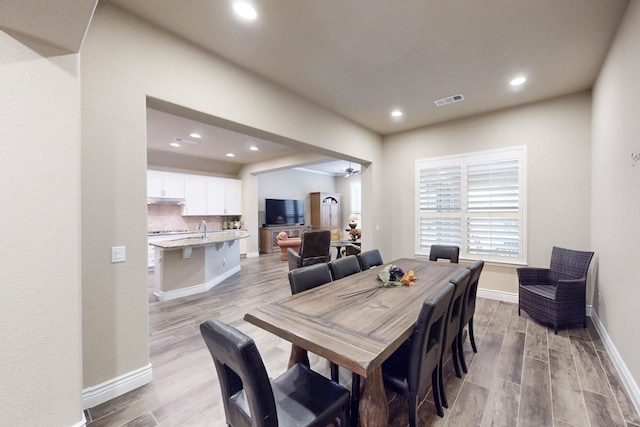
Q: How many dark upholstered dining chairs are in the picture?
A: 8